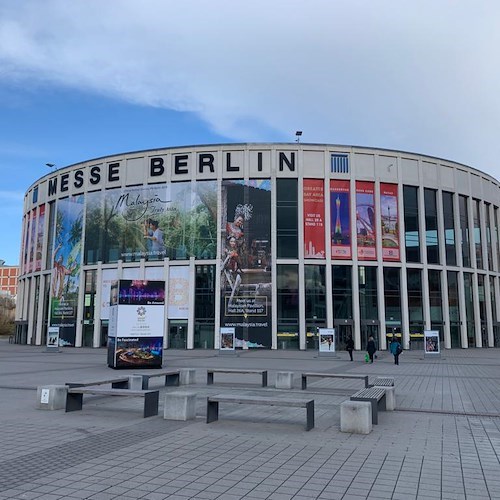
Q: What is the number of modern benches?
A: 8